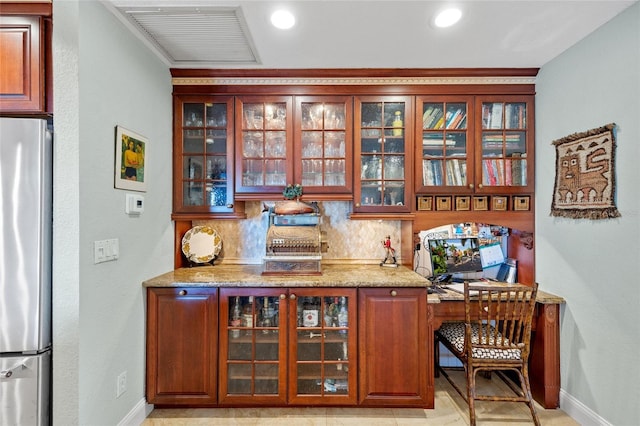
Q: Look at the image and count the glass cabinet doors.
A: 8